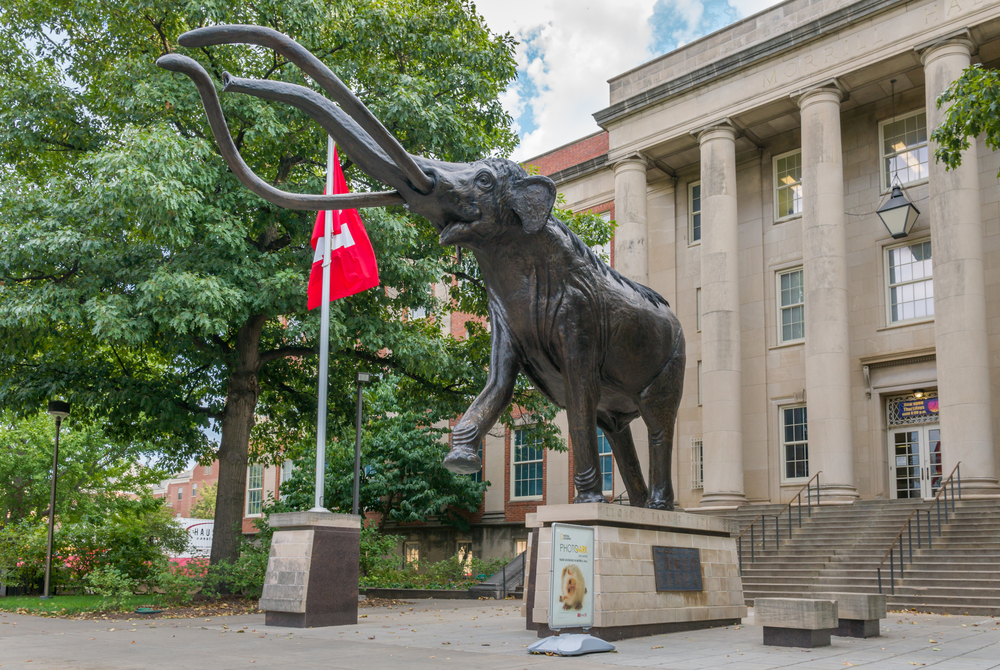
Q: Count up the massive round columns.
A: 4